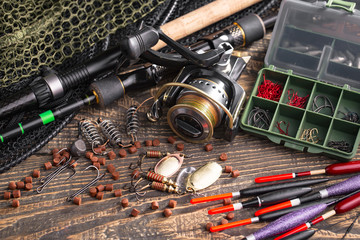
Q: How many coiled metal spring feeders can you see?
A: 3